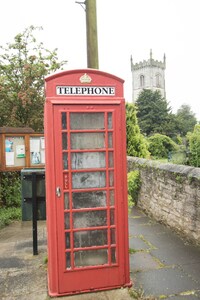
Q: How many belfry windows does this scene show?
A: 2